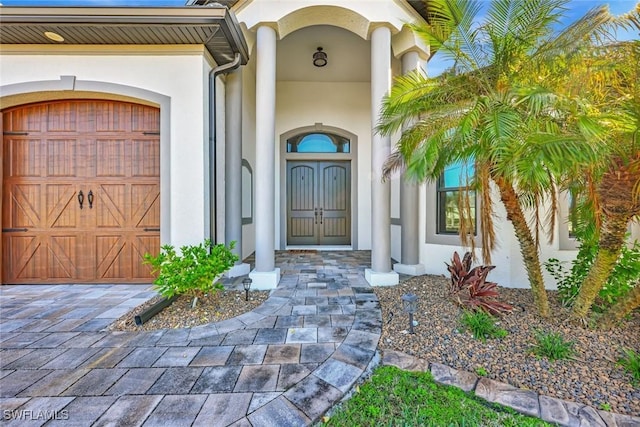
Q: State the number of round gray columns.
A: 4